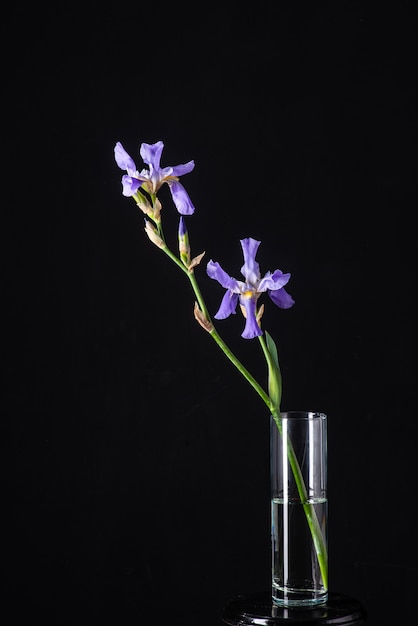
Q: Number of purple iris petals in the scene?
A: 11